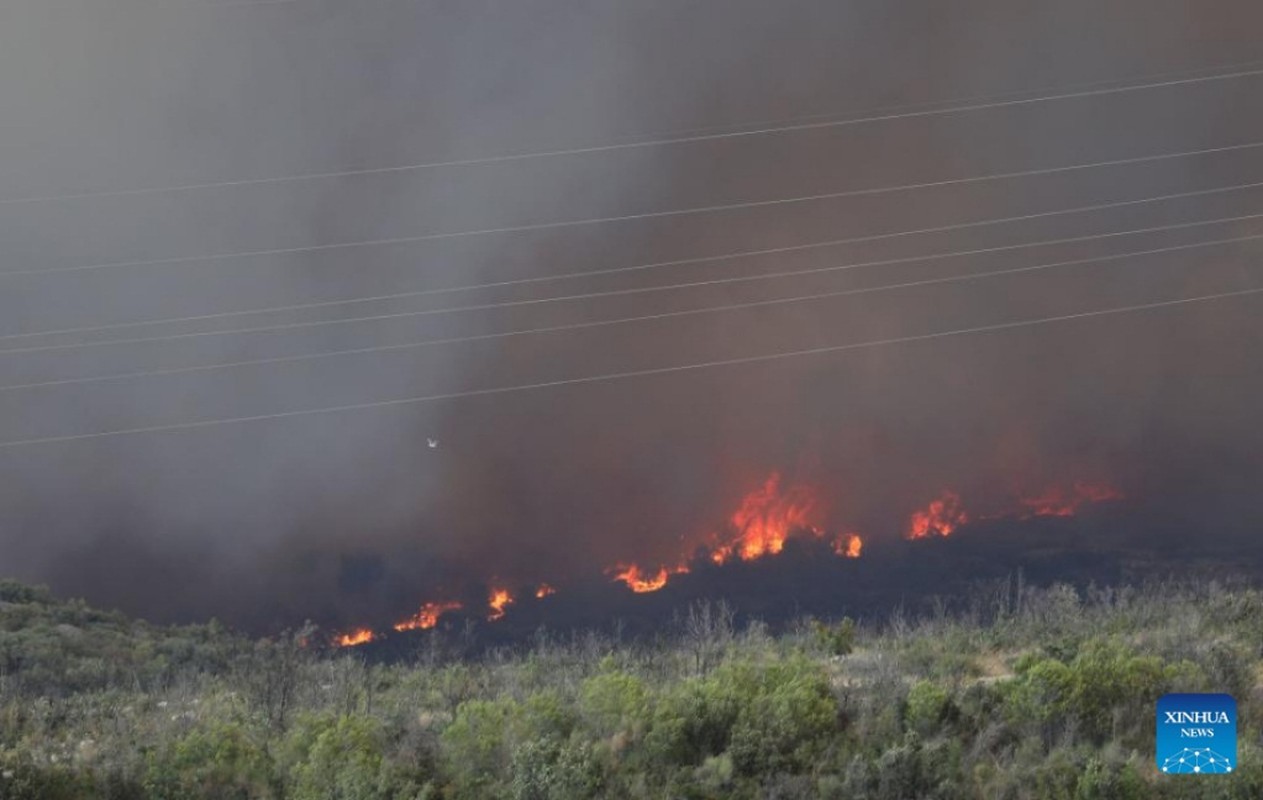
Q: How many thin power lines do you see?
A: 6